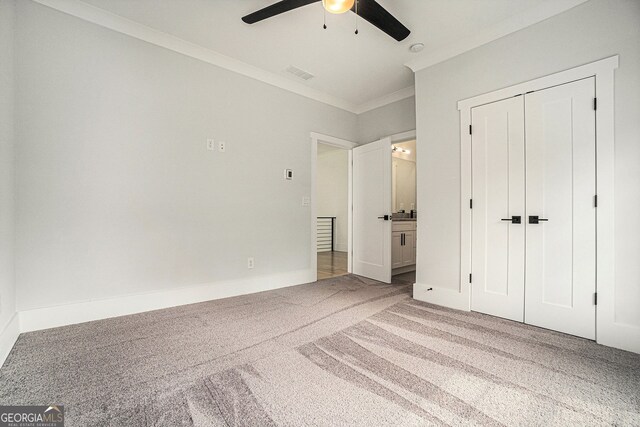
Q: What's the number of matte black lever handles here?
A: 3